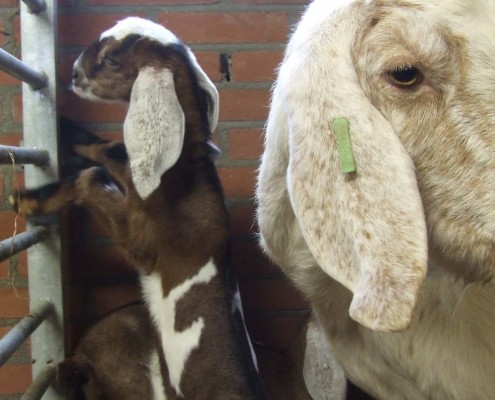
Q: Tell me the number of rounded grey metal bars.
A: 6